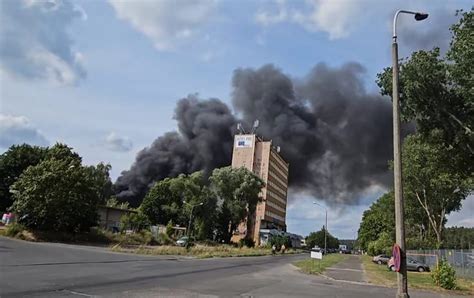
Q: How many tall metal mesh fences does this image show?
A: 1